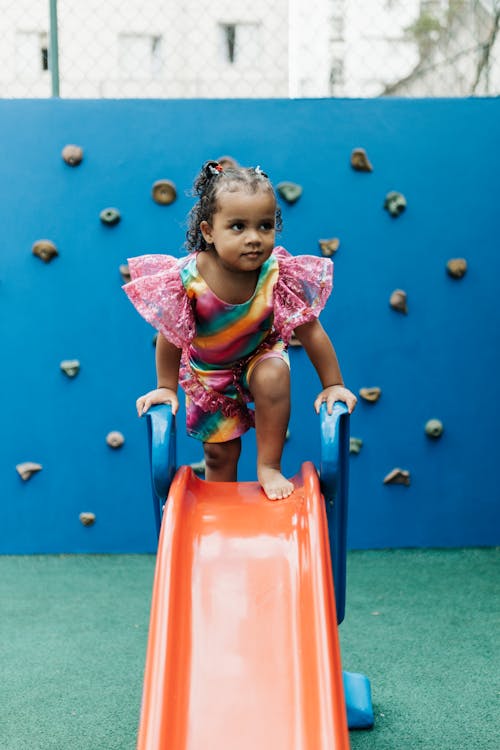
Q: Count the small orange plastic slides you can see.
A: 1